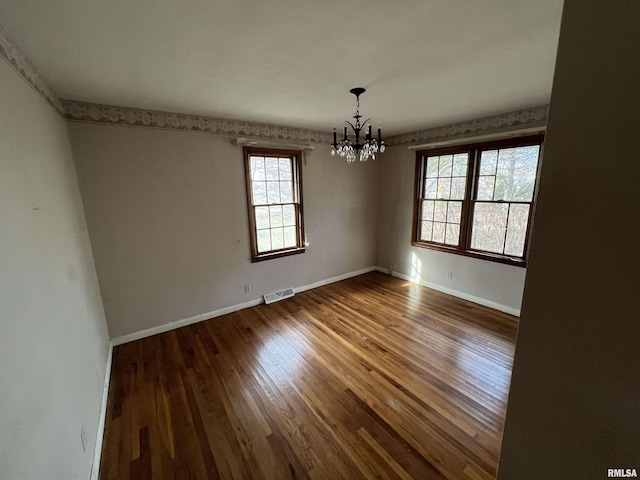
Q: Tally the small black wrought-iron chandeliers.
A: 1